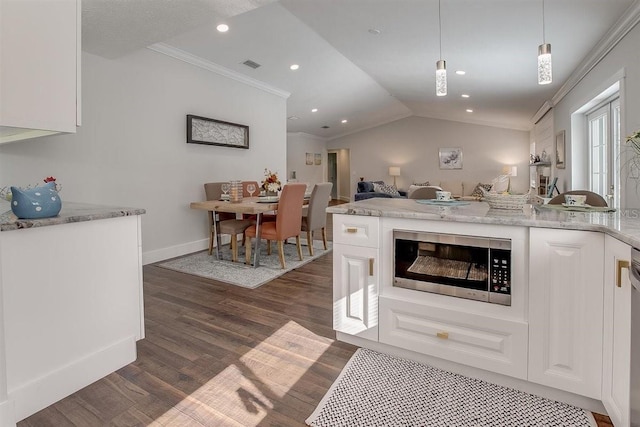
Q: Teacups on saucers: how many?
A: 2